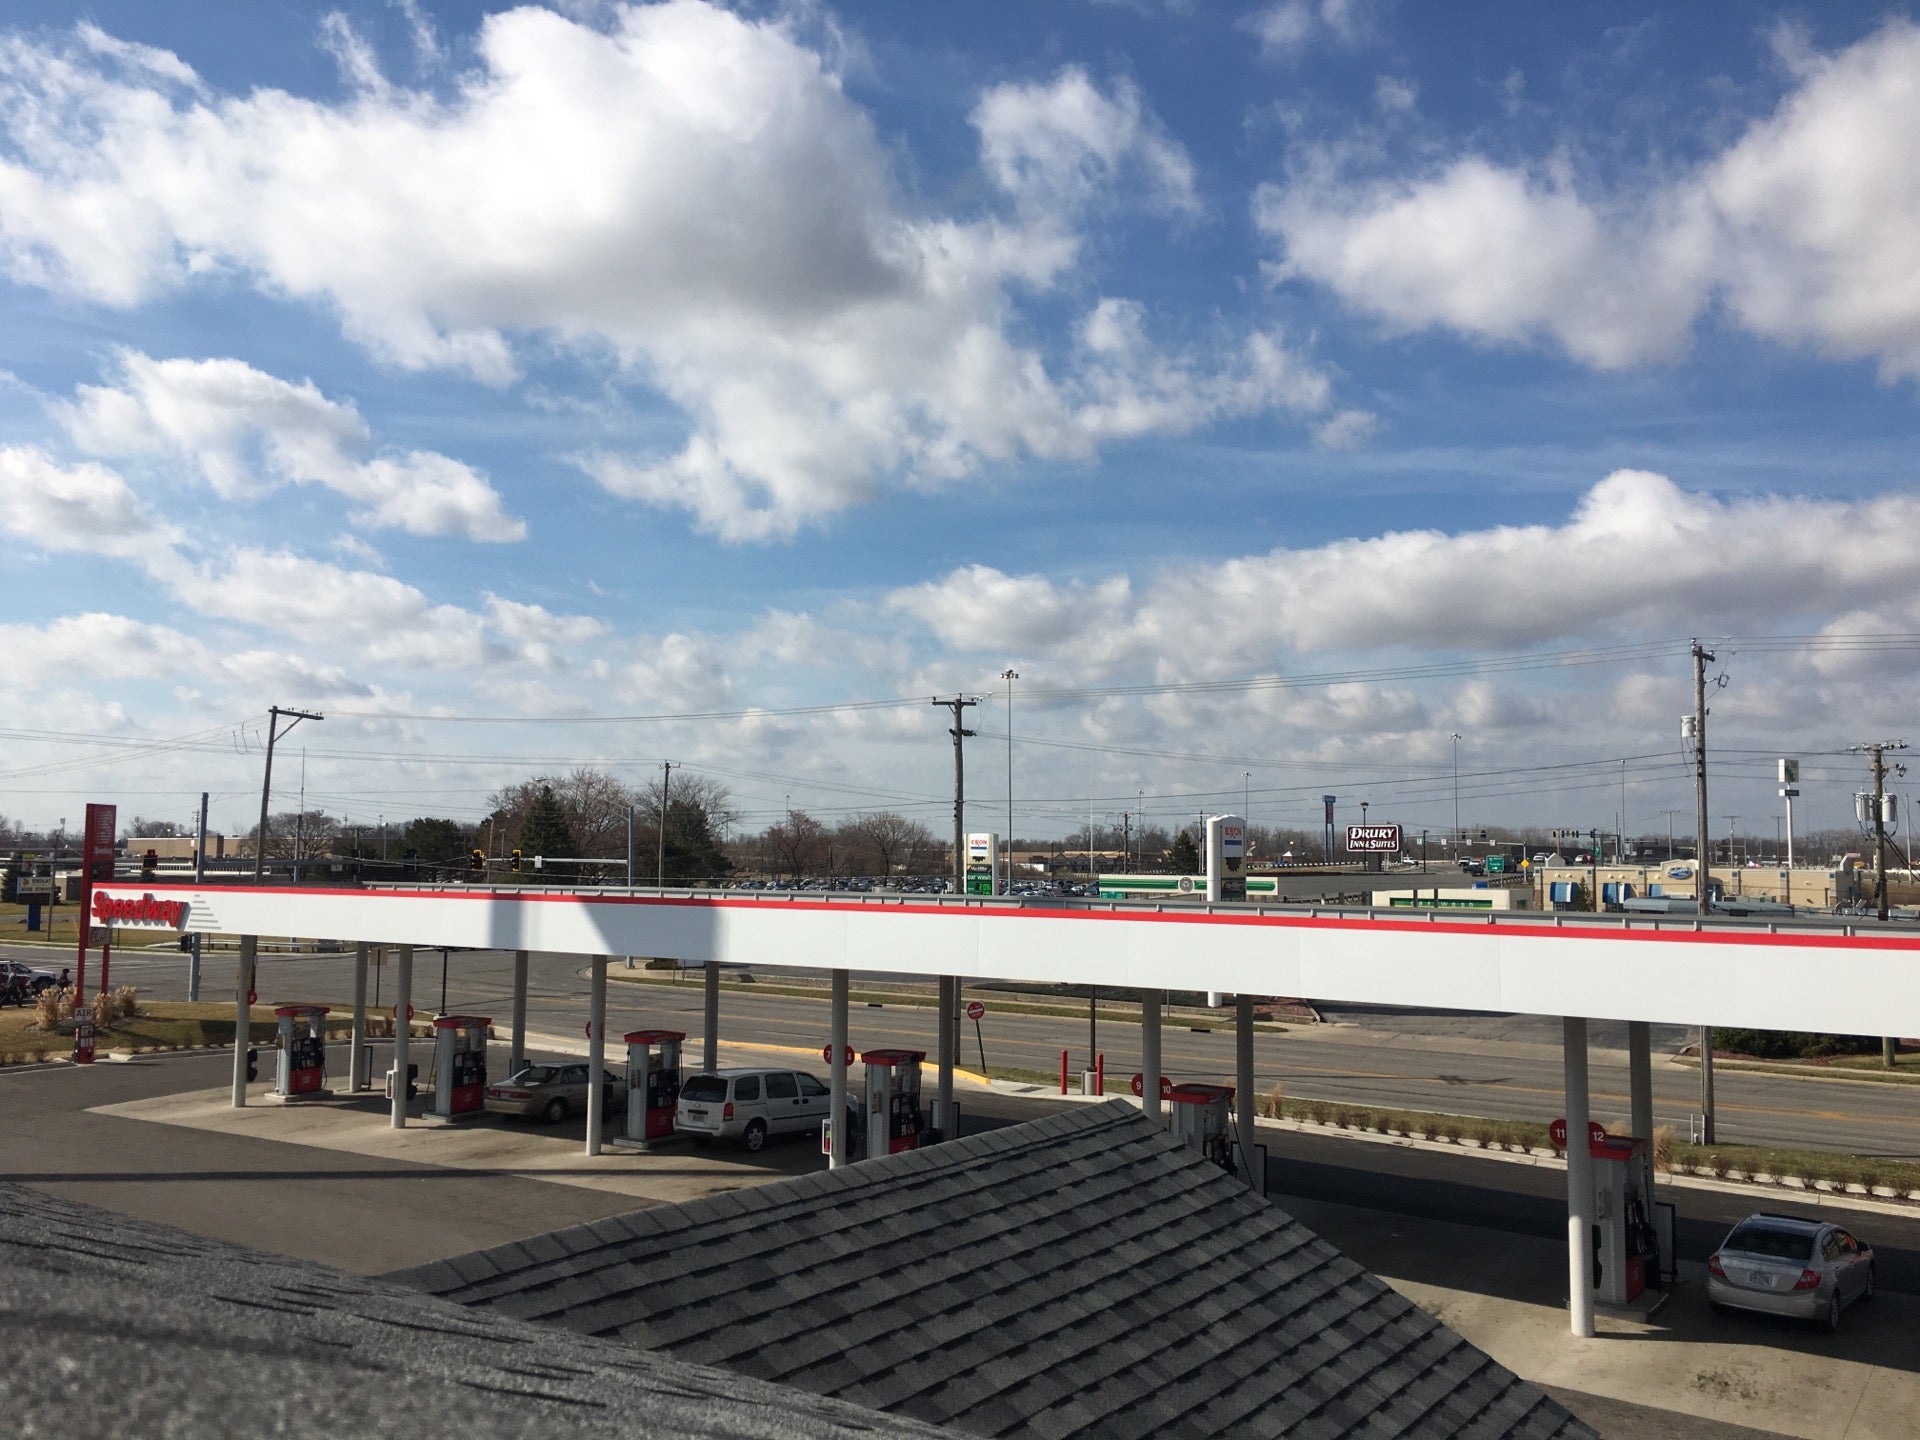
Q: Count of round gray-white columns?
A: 12